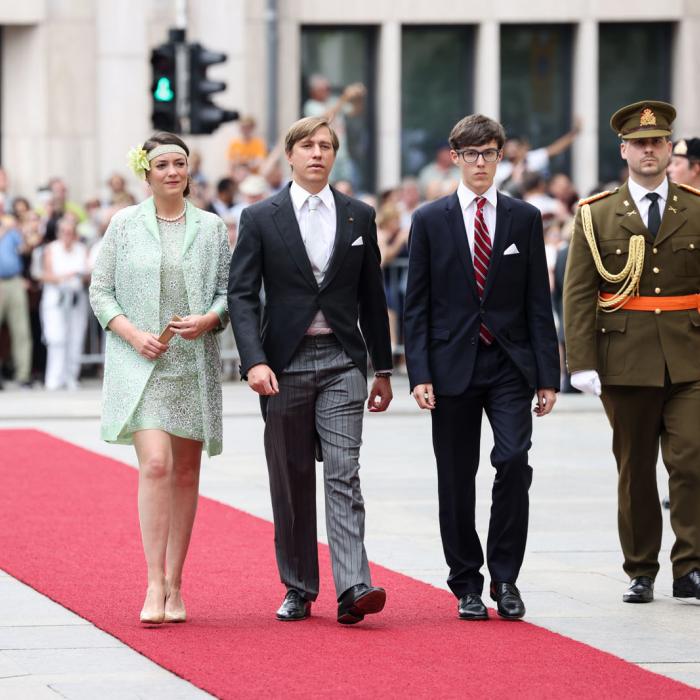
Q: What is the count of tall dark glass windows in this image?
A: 4